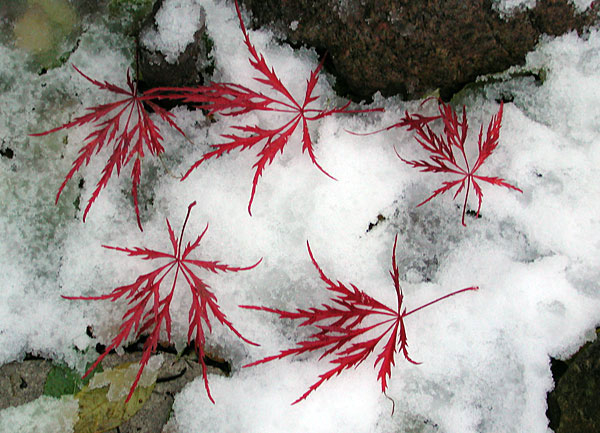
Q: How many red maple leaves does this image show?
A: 5